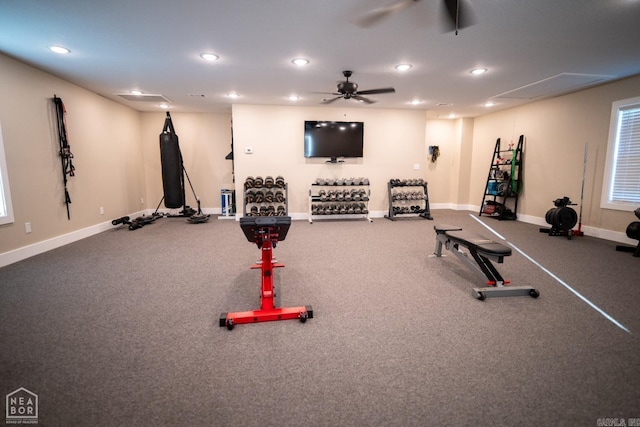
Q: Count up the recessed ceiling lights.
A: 12